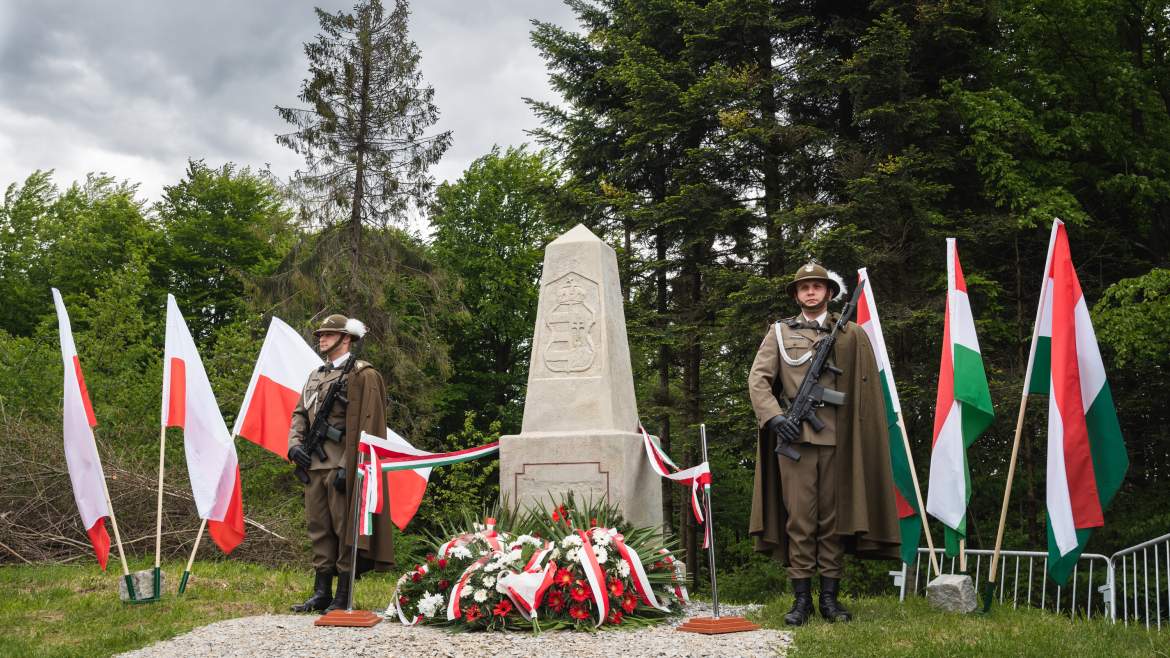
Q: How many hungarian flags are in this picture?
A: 3